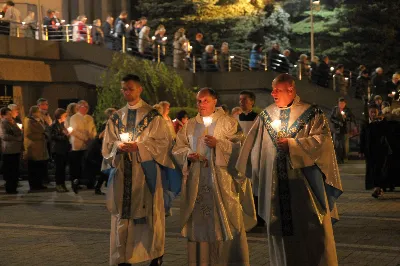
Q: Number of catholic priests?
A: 3